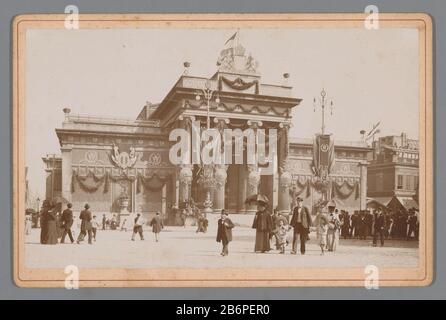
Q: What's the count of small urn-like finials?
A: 4